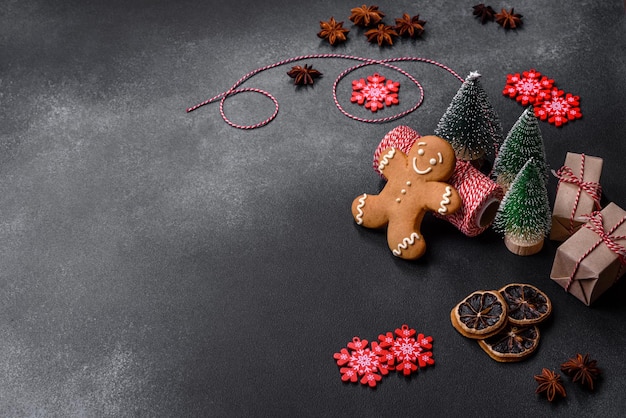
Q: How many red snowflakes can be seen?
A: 5